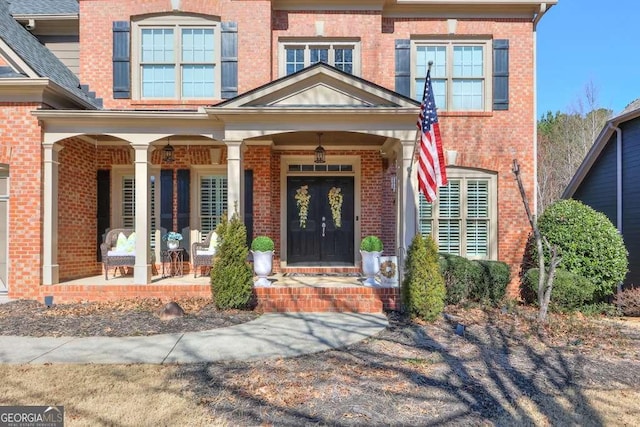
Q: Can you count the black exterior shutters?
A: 8